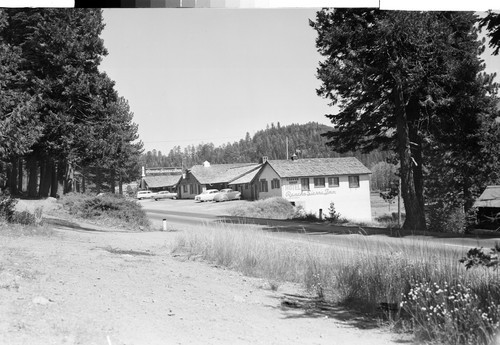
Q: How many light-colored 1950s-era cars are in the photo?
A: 4